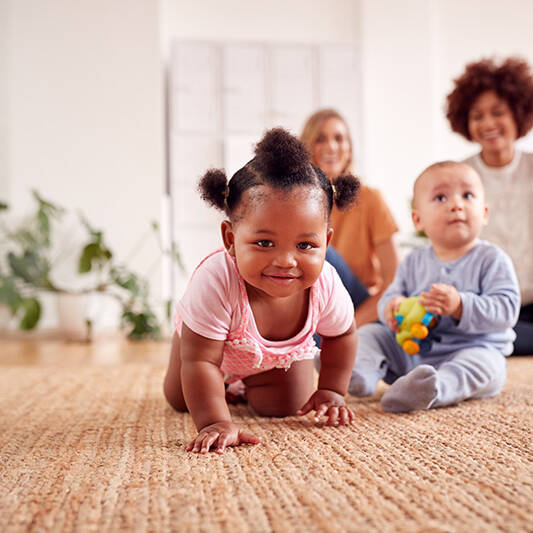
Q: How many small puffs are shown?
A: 3